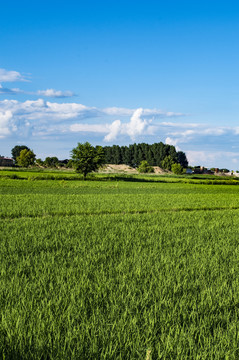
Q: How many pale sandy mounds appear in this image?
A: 2